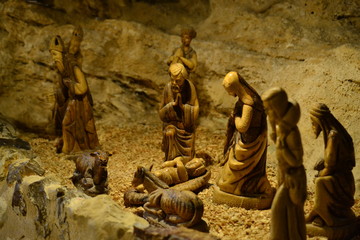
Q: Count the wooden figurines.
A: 10